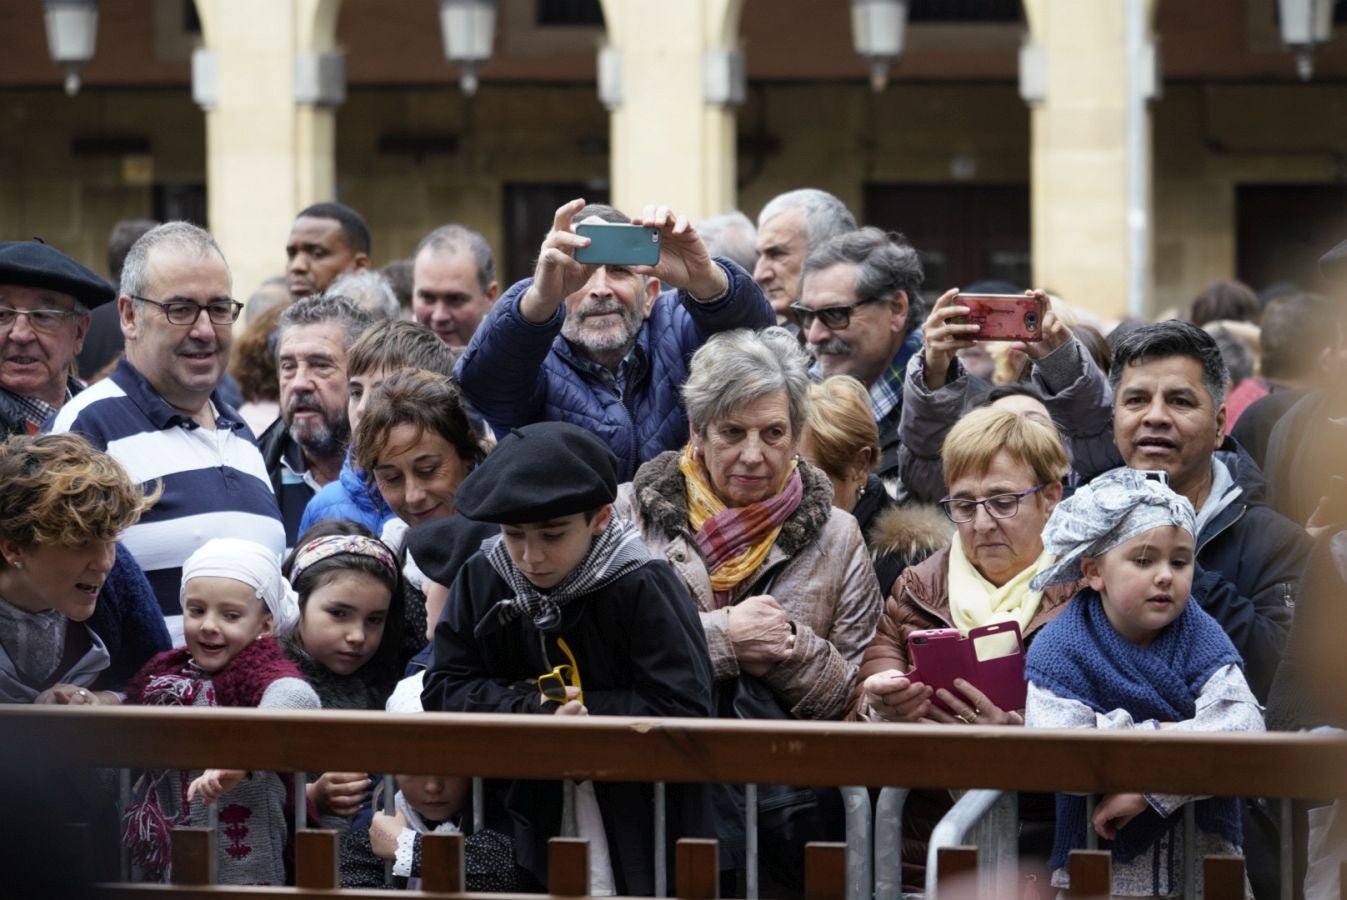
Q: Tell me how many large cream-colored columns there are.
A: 3